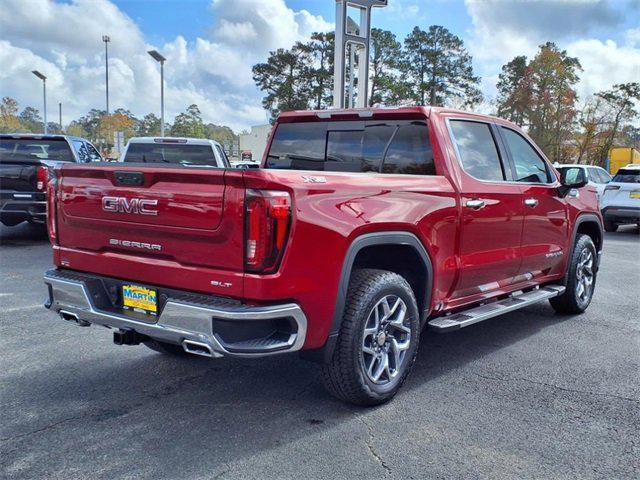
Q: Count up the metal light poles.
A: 3